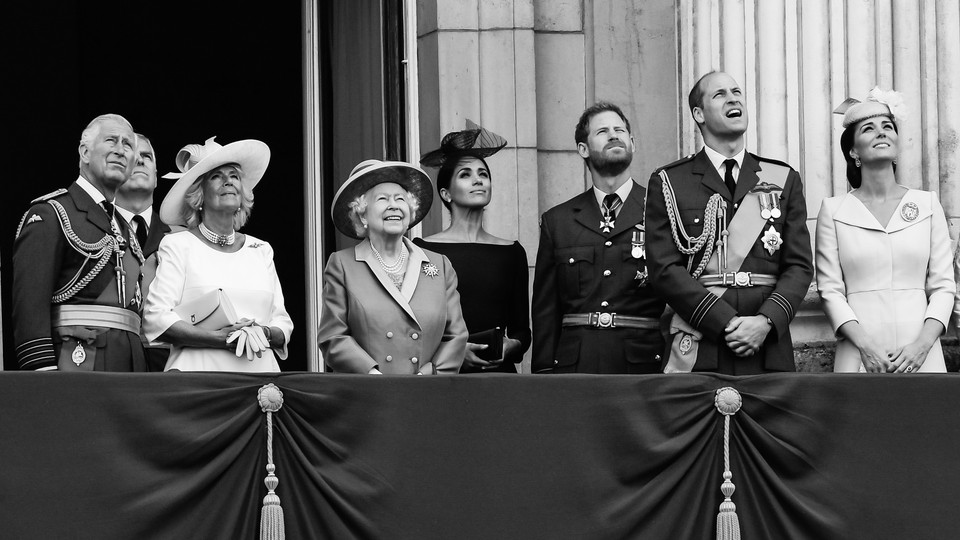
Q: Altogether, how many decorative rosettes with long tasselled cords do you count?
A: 2